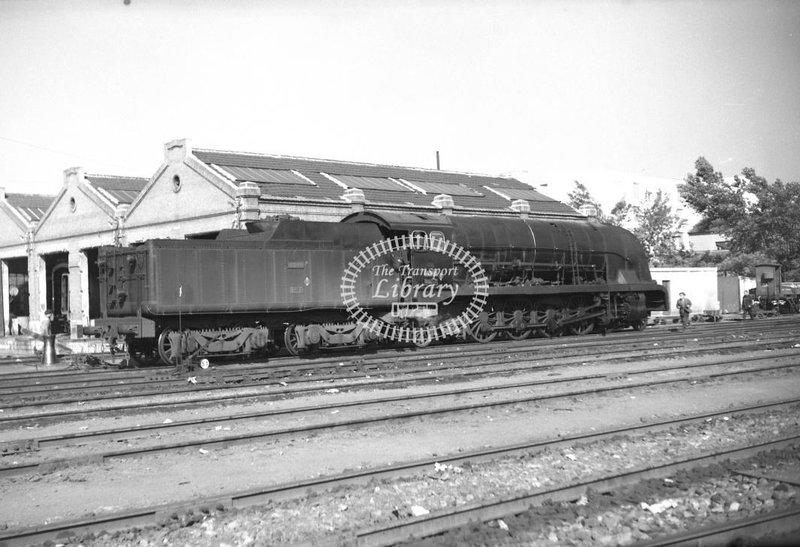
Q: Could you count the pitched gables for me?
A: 3